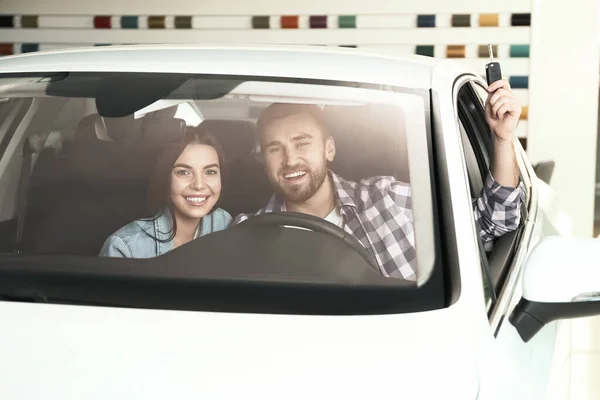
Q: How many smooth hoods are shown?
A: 1